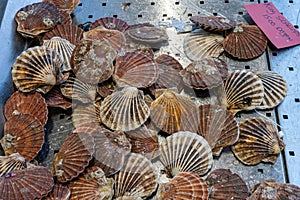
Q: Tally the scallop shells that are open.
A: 0